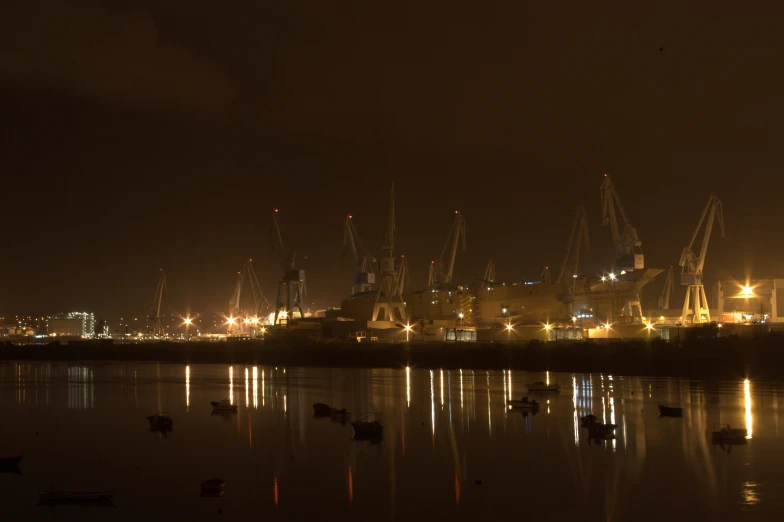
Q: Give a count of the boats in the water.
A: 14